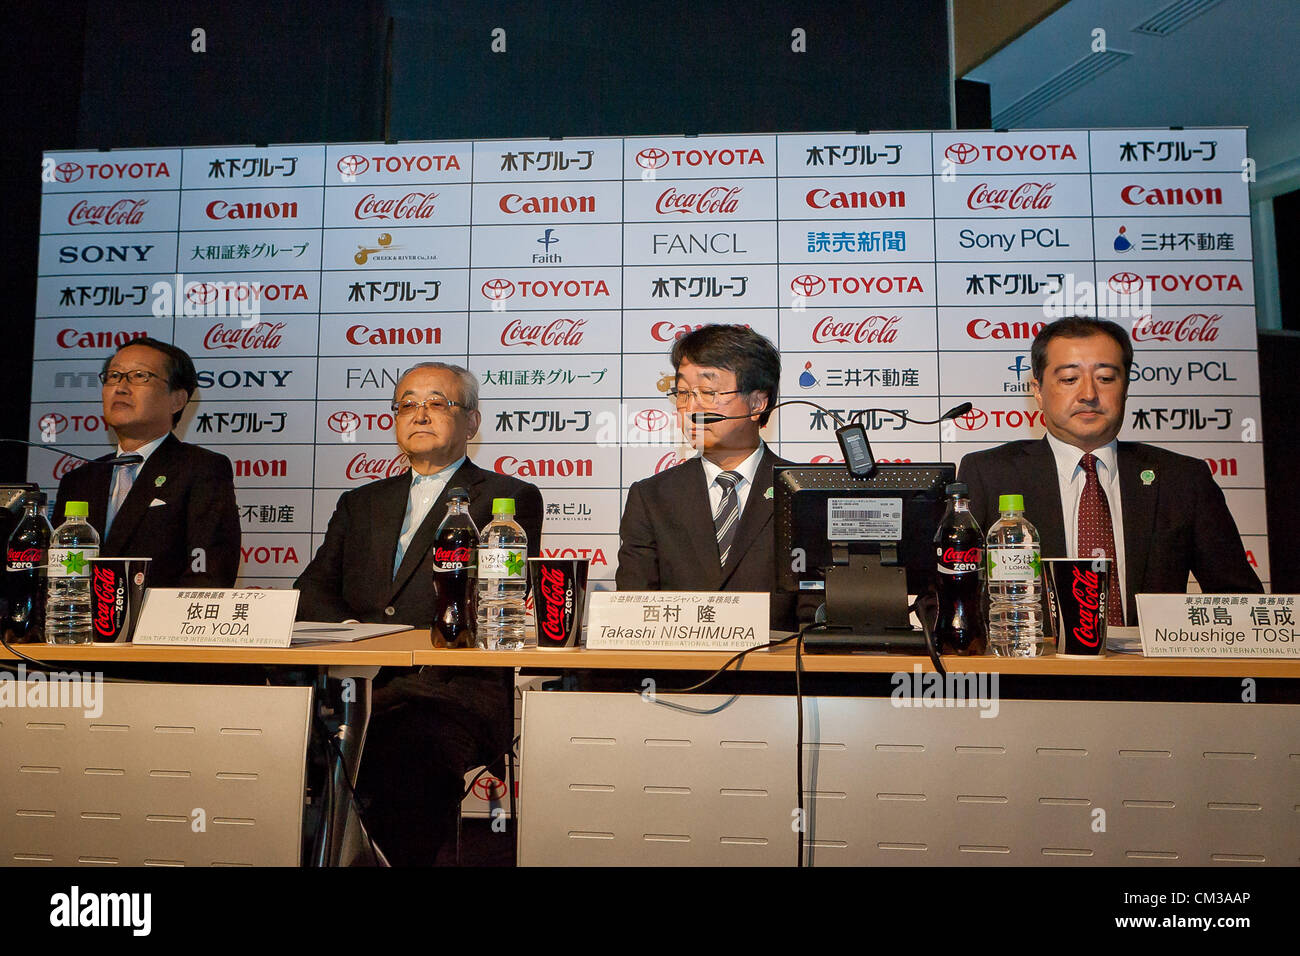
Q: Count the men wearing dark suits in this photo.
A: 4